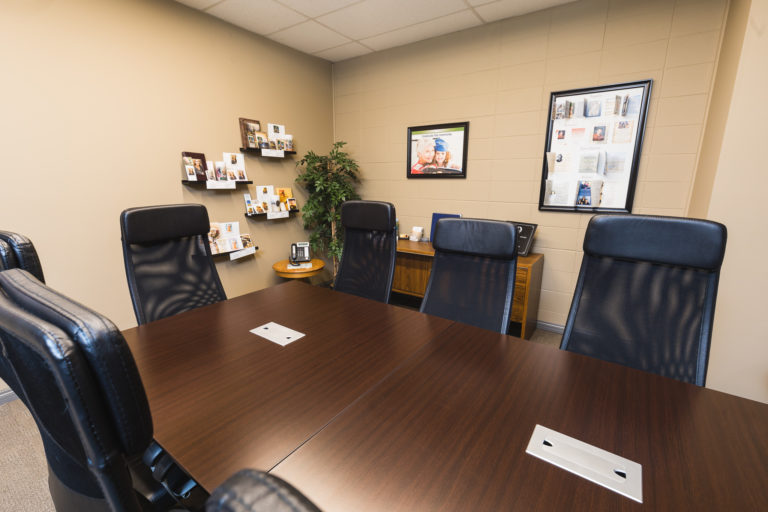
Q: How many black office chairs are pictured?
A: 7